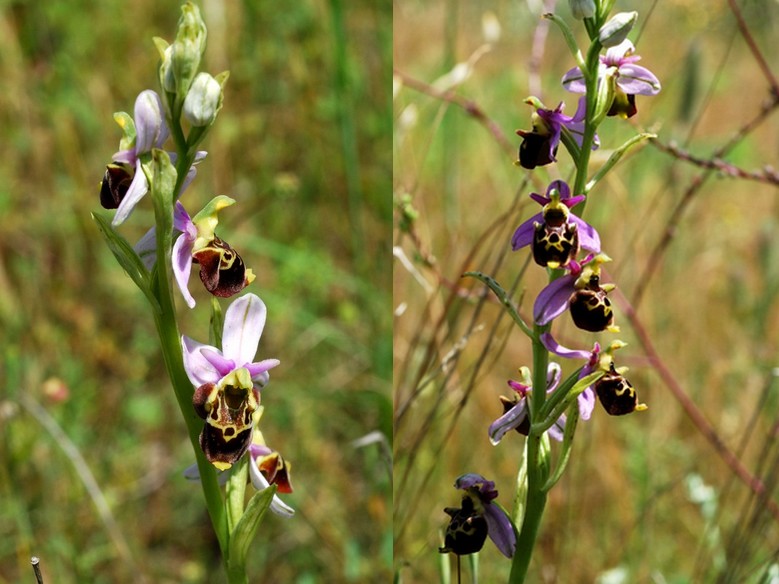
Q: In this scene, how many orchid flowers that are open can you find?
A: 11